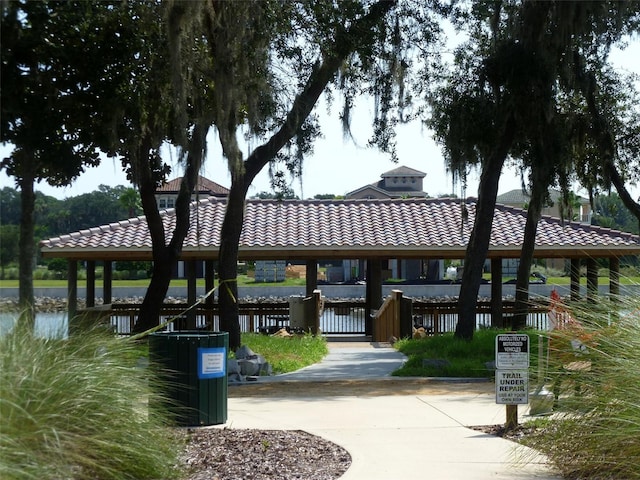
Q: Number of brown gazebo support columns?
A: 11